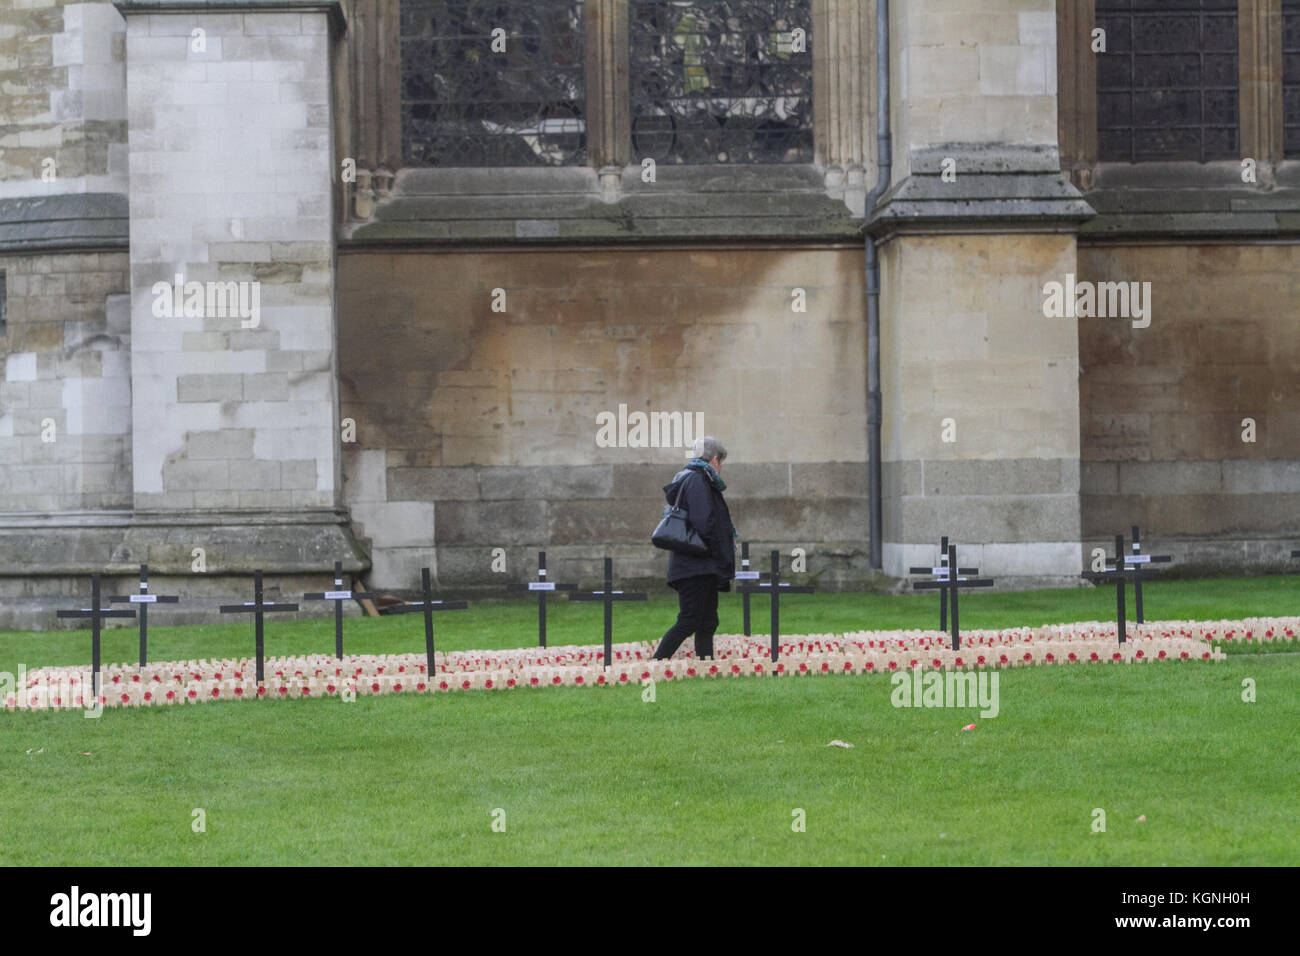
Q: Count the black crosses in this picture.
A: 13